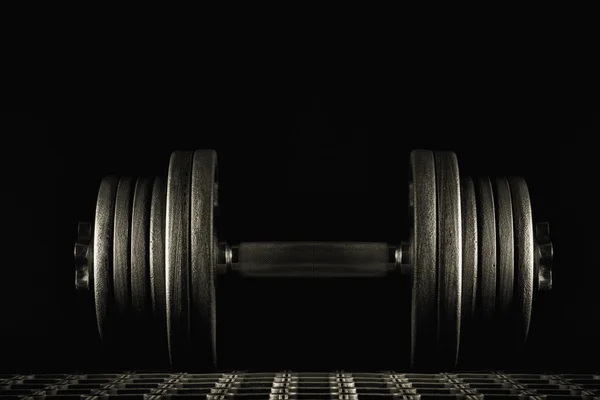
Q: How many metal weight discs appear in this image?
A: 12